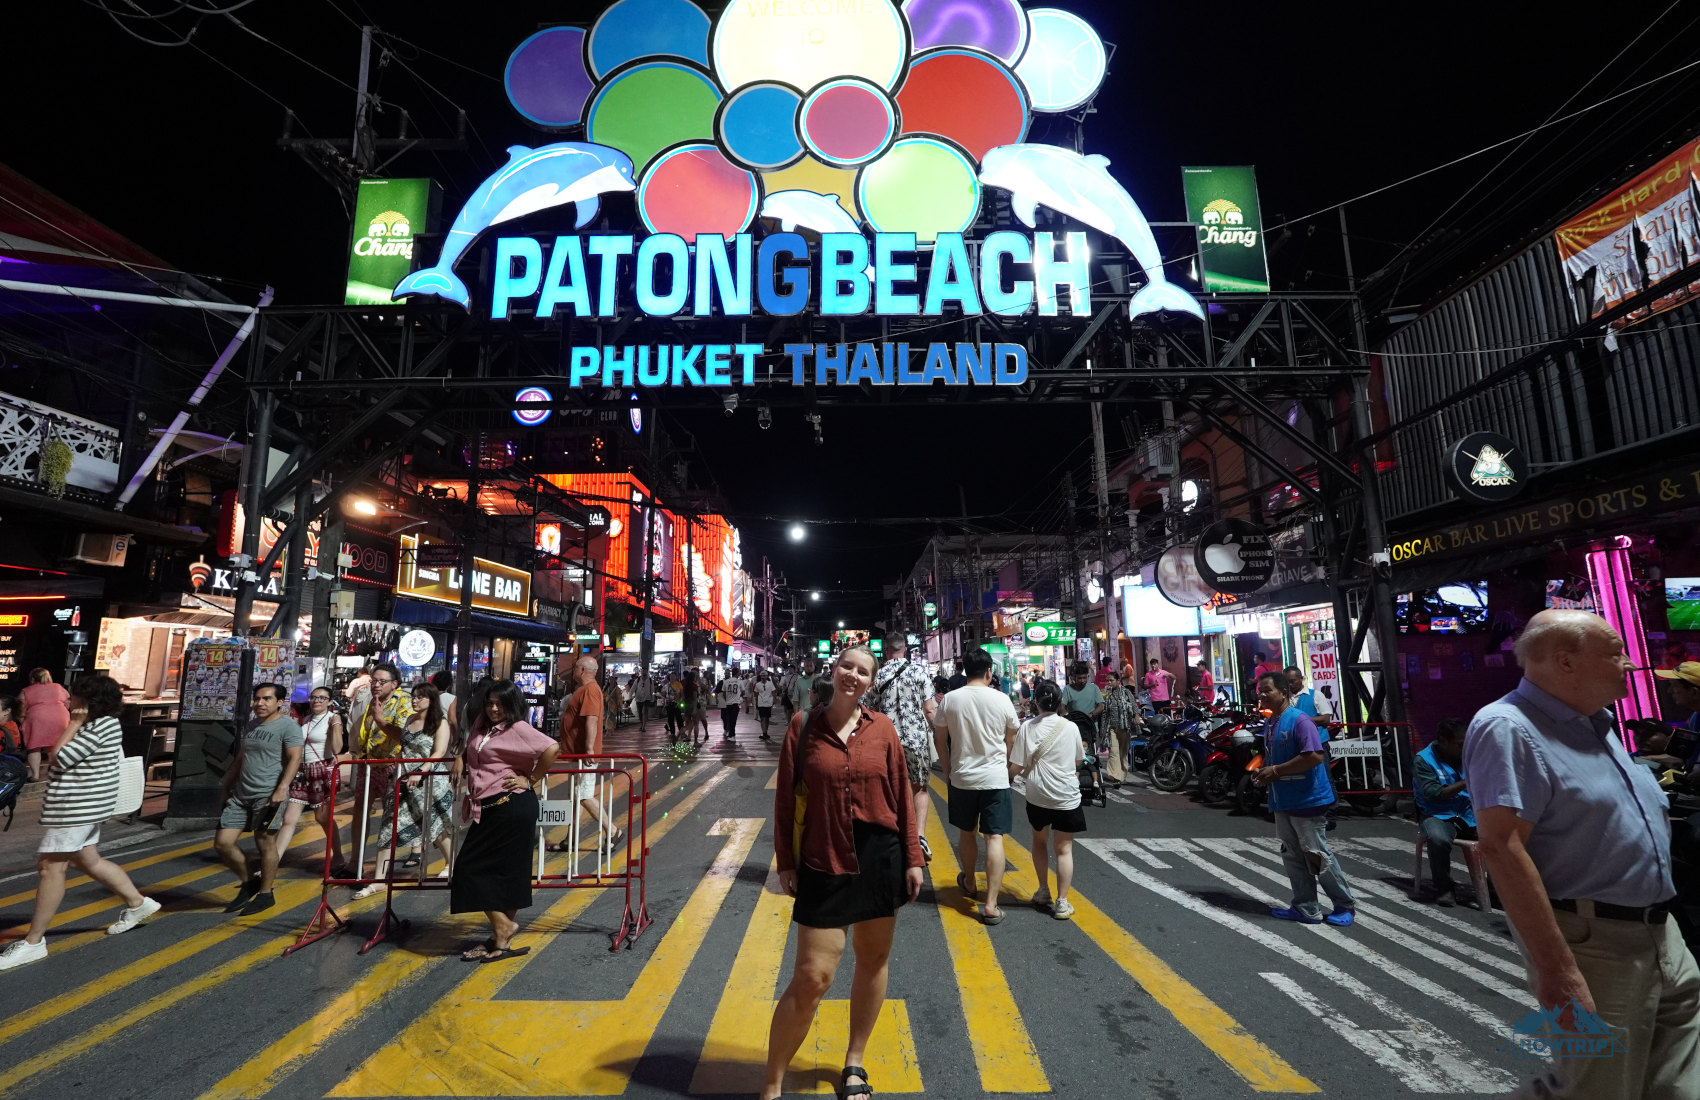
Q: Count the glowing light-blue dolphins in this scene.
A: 3